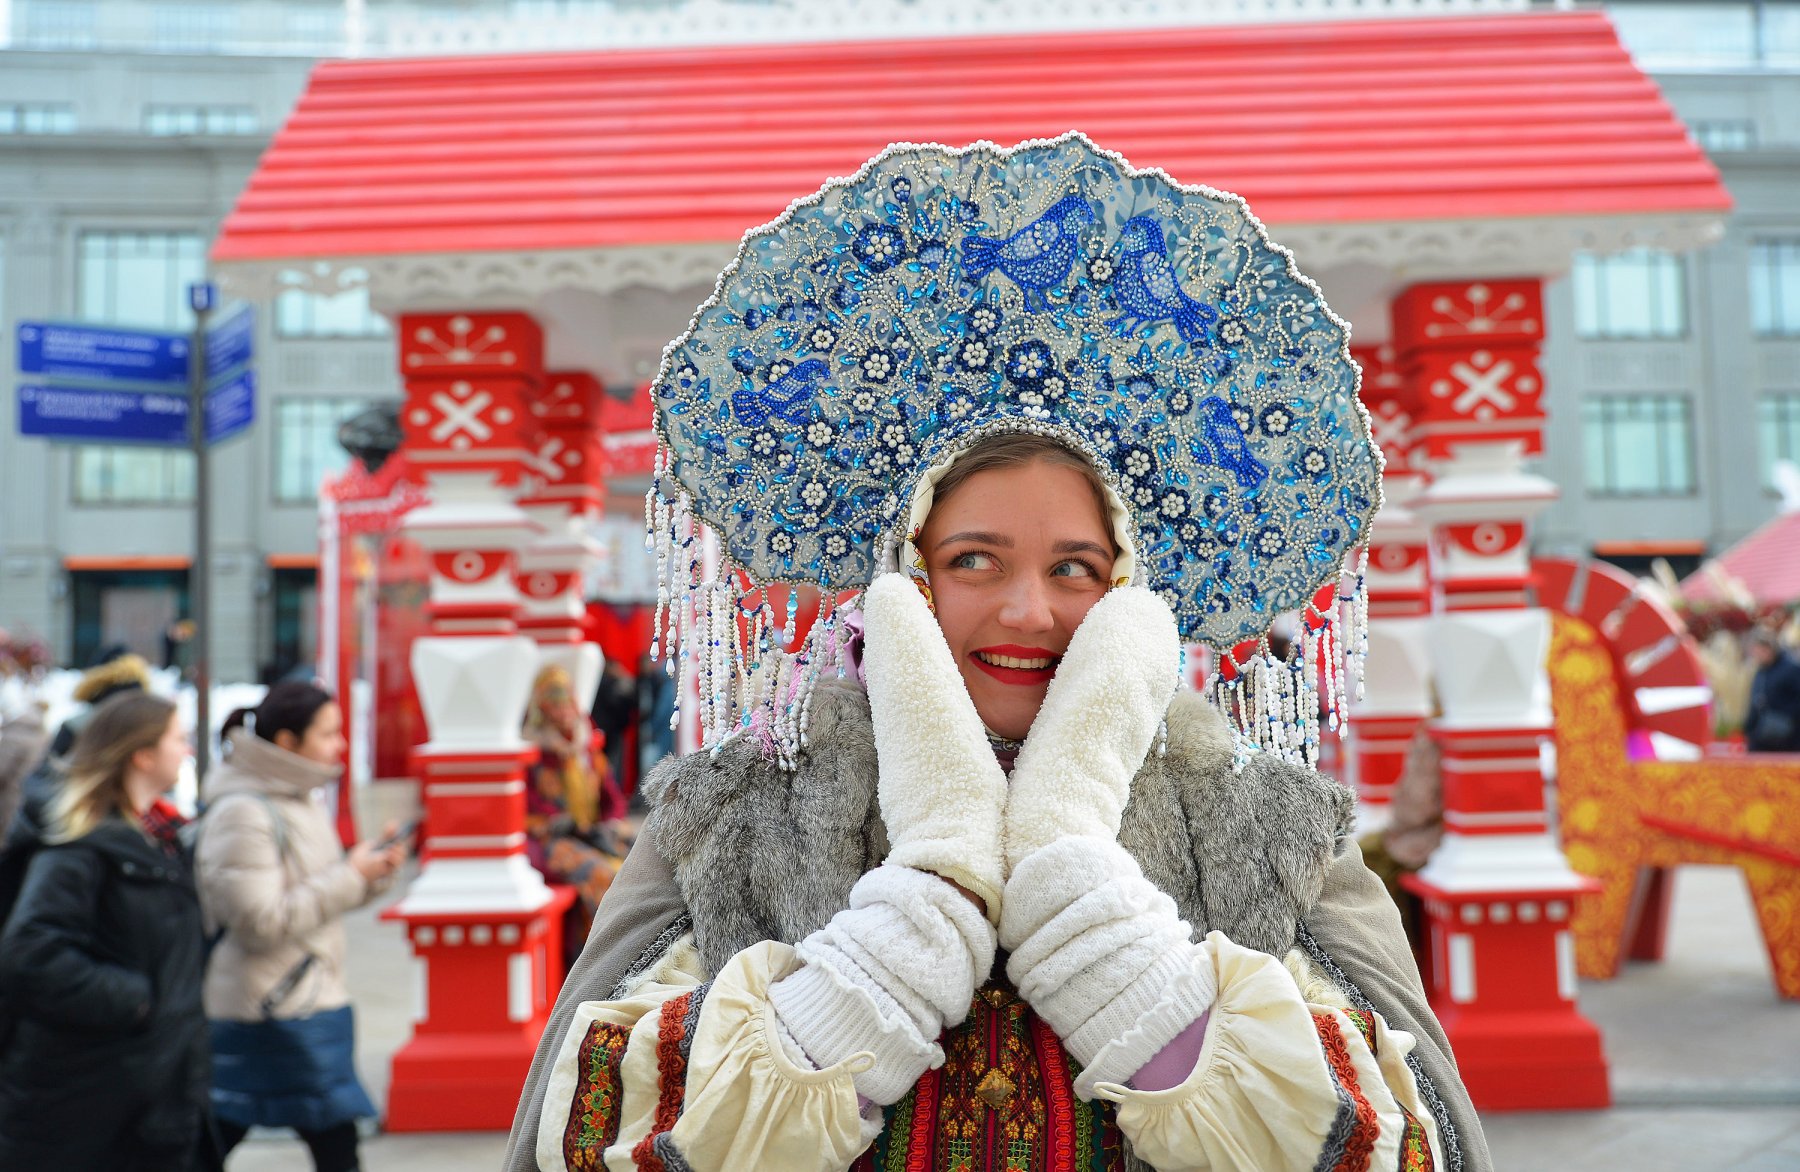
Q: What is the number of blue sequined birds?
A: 4